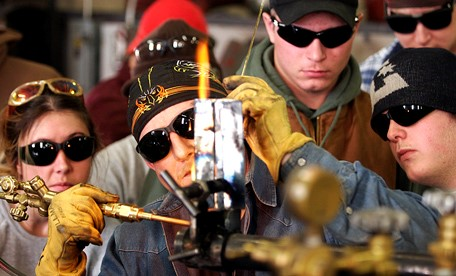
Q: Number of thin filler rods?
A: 1